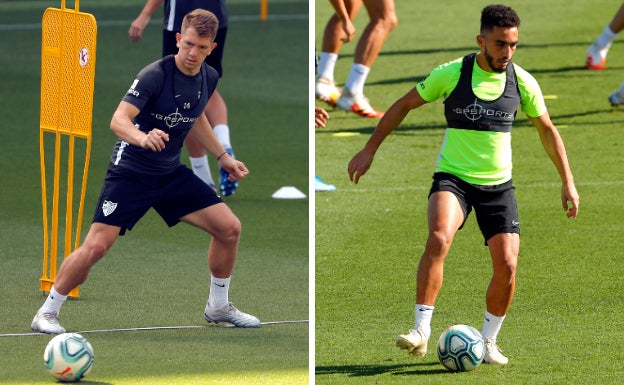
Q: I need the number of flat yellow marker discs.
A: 3